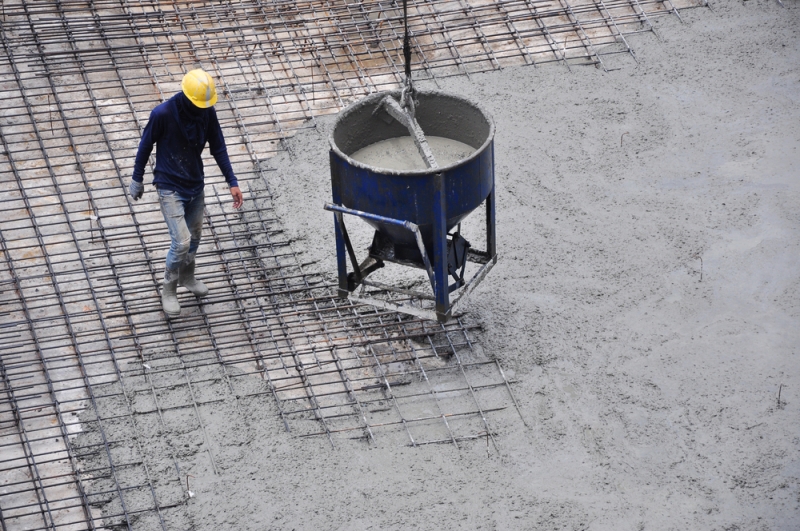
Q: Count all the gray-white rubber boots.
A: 2